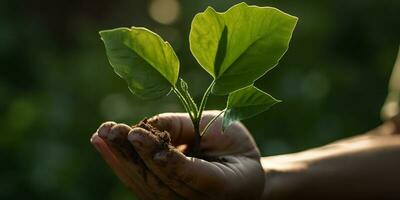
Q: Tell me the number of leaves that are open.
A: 3